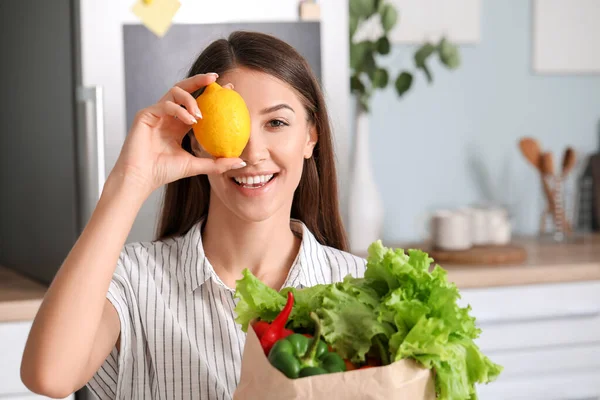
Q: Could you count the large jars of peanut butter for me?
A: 0